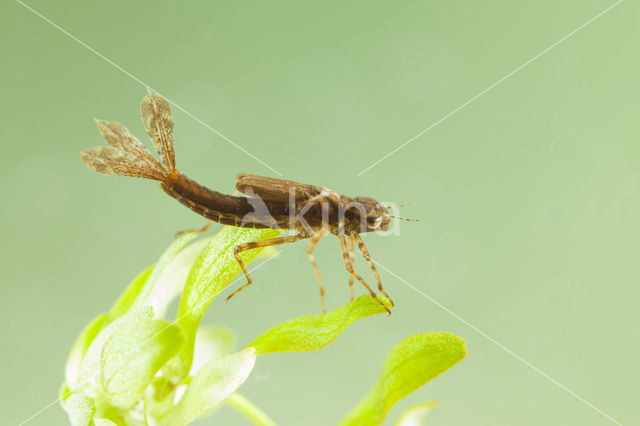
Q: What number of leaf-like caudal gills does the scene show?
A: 3